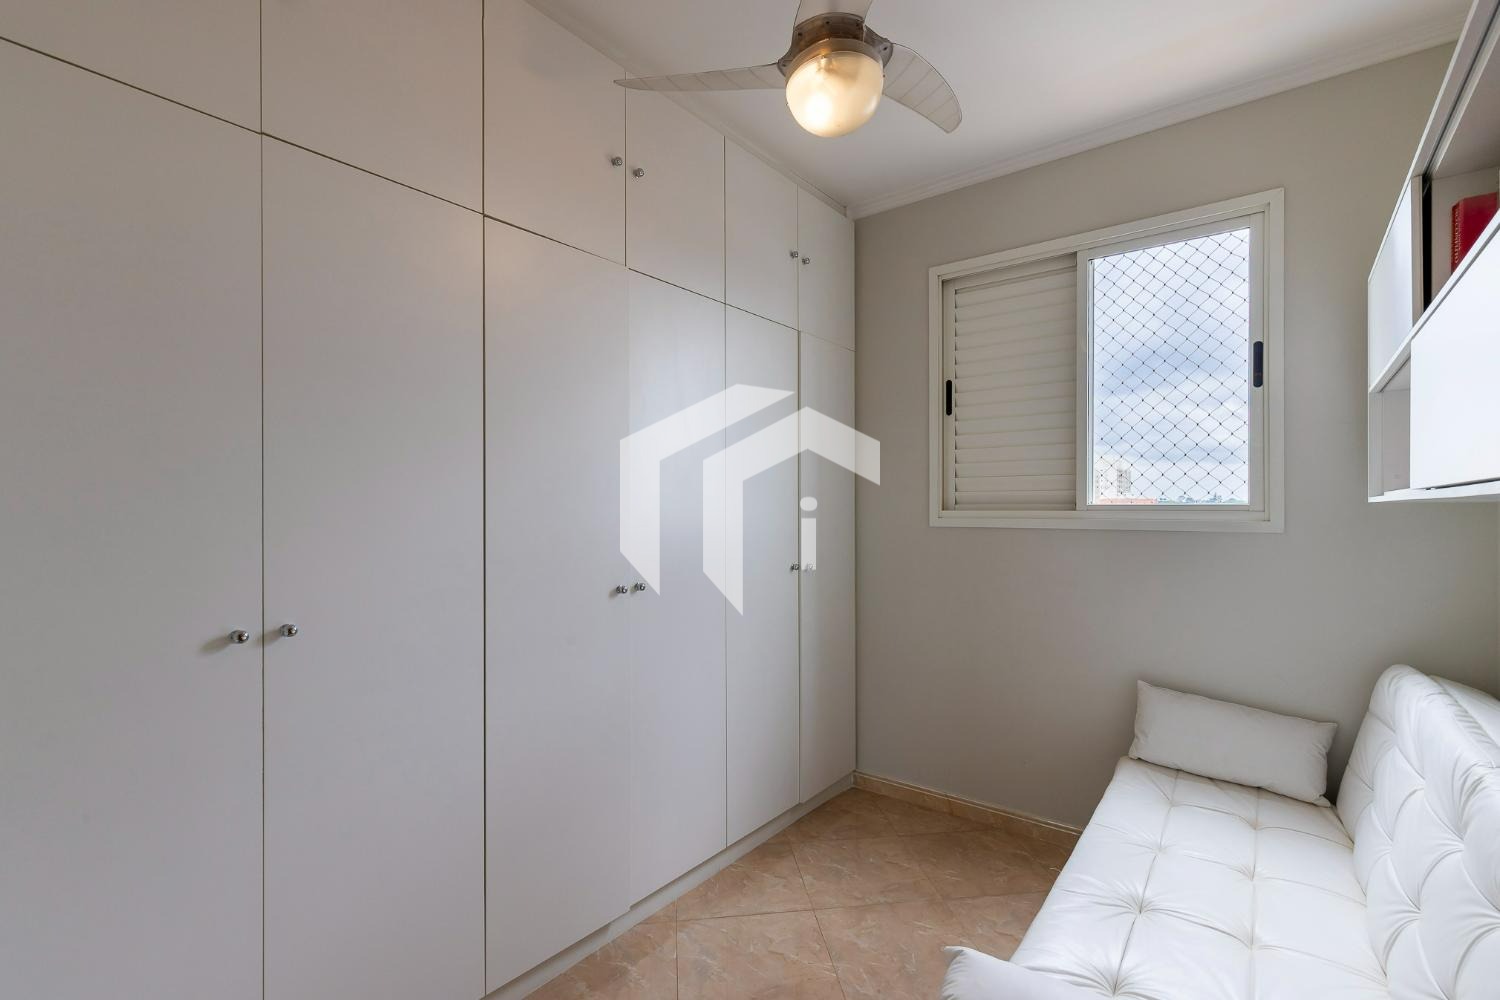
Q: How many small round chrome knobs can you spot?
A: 10